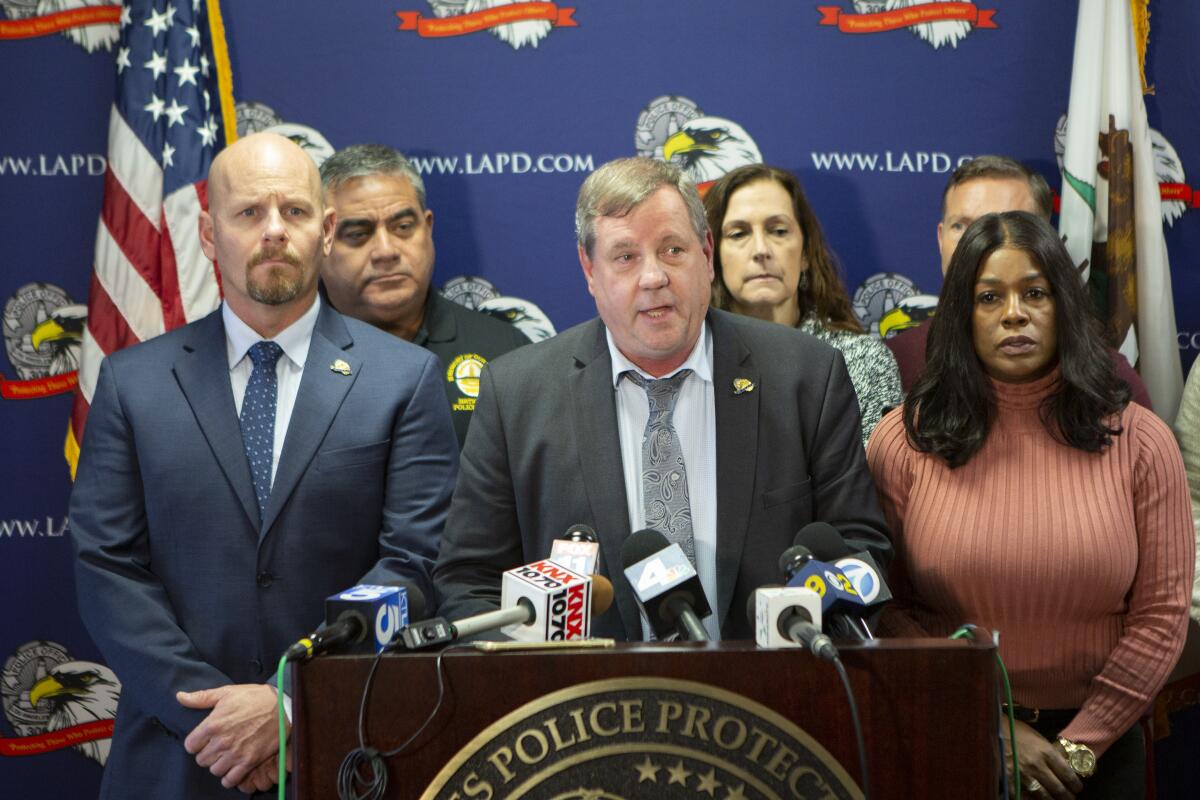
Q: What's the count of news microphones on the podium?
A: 7